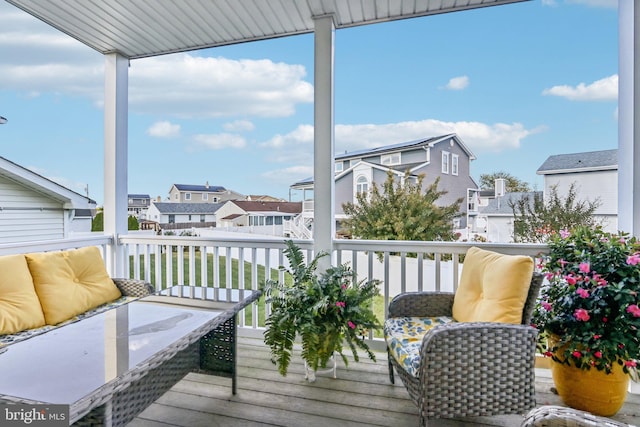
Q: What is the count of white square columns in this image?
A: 3